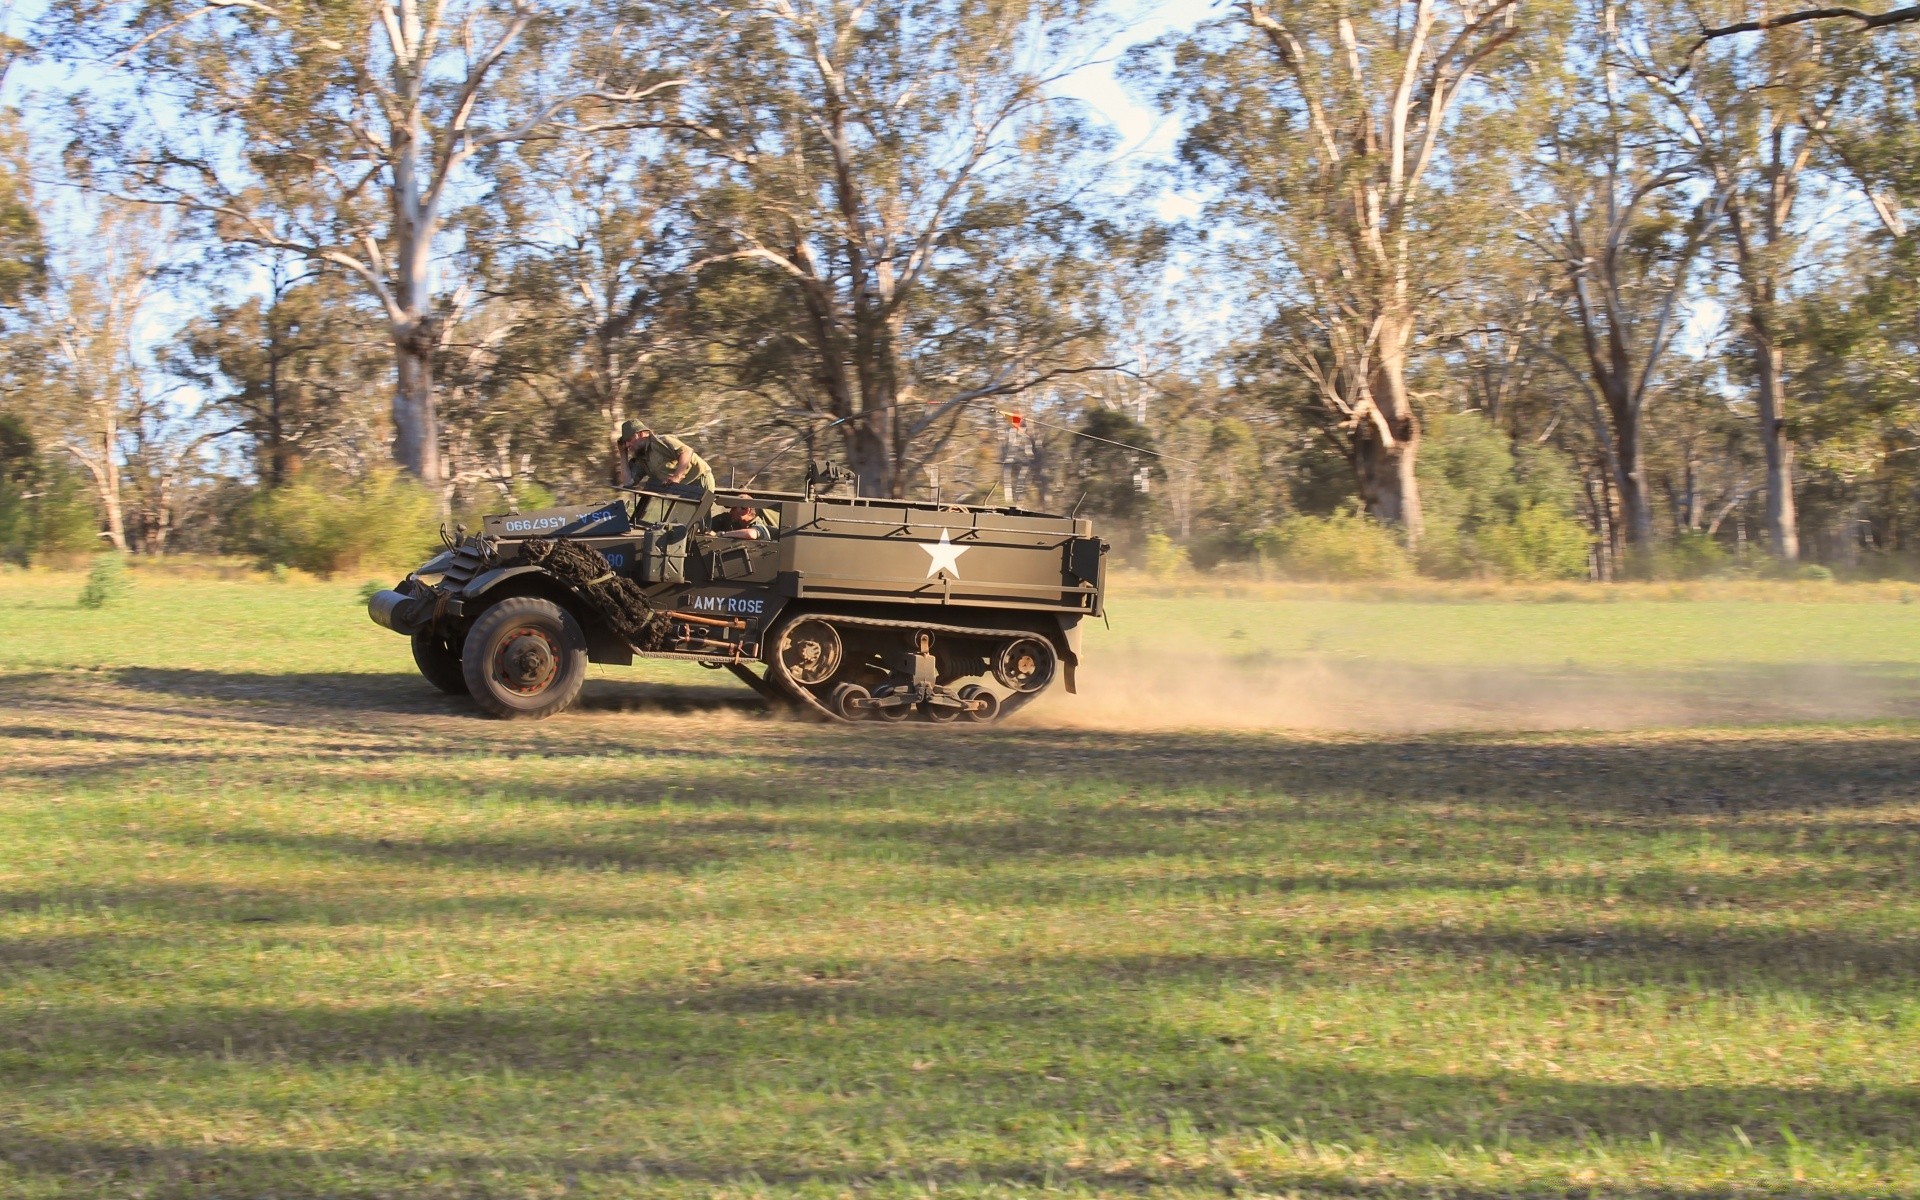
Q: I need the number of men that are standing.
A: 1